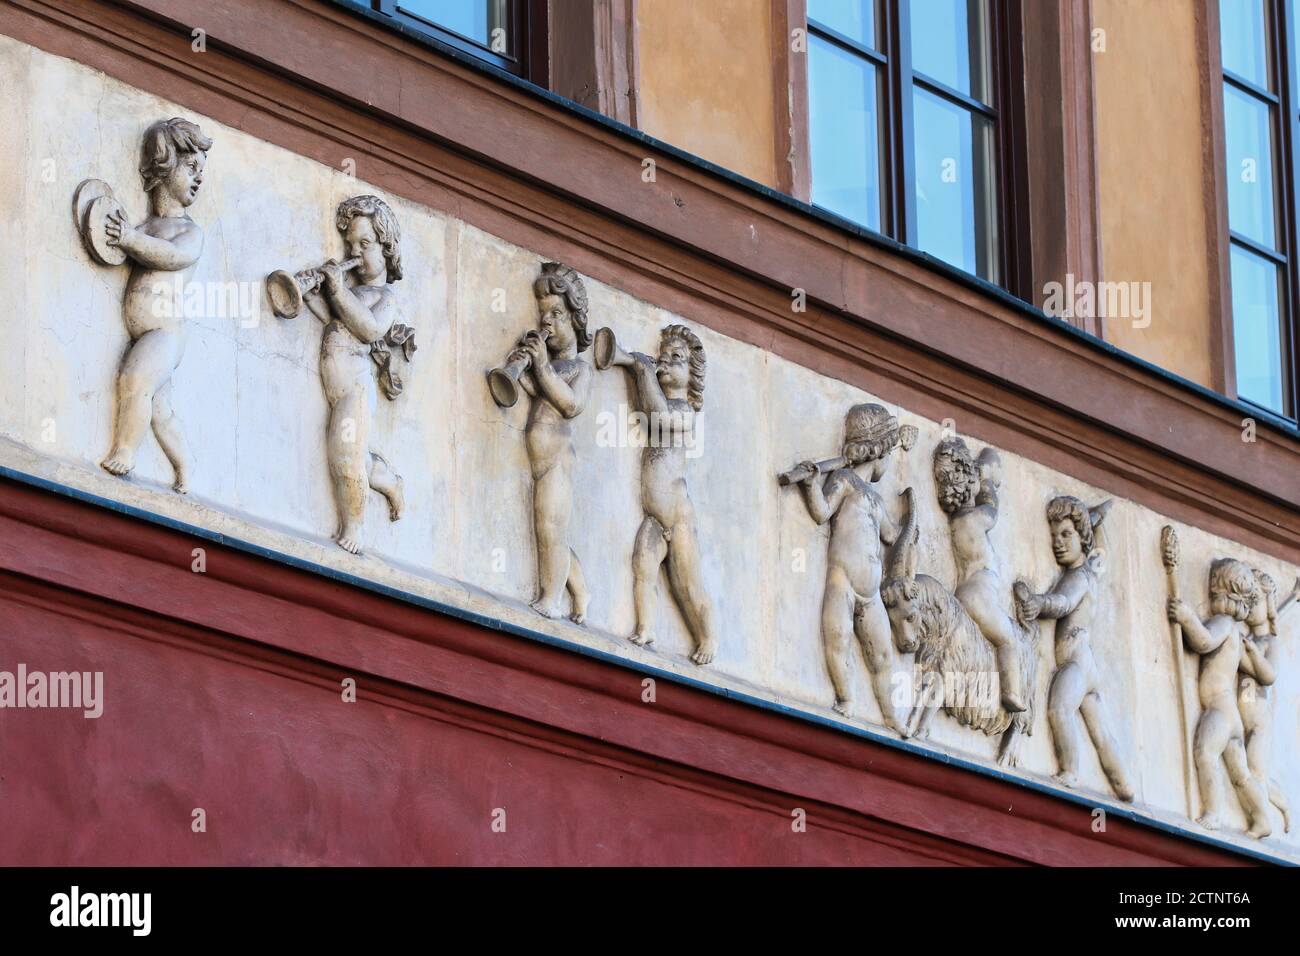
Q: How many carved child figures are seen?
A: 9